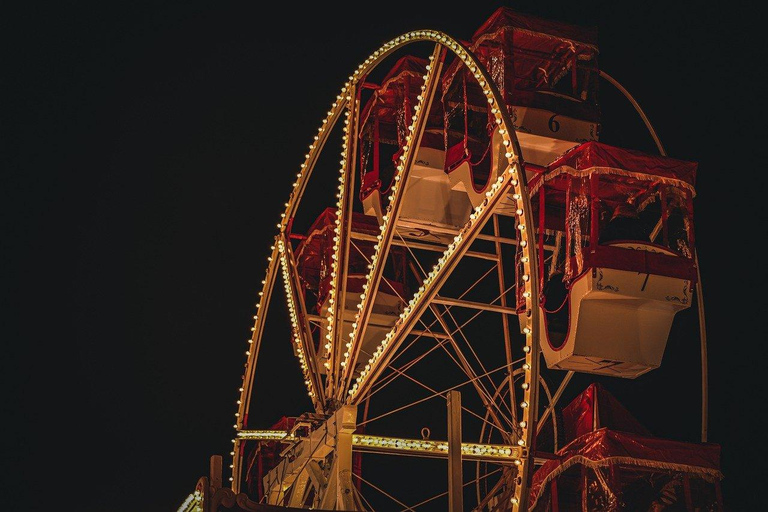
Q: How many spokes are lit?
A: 6